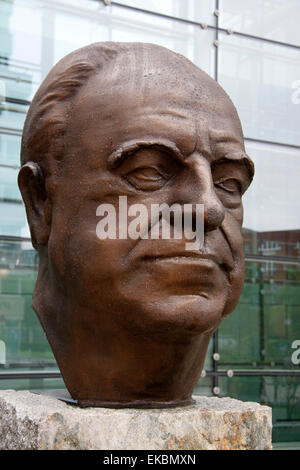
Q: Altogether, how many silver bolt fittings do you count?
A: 9